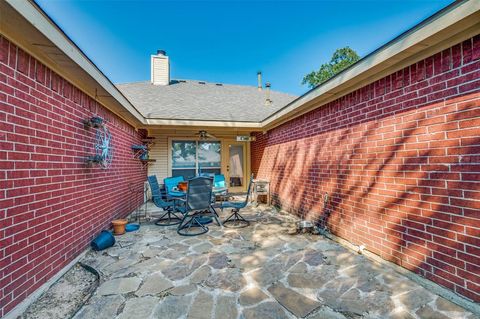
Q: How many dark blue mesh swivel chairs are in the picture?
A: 3